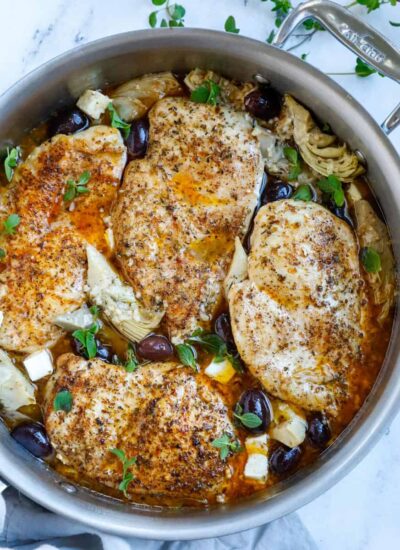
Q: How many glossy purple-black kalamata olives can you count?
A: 12